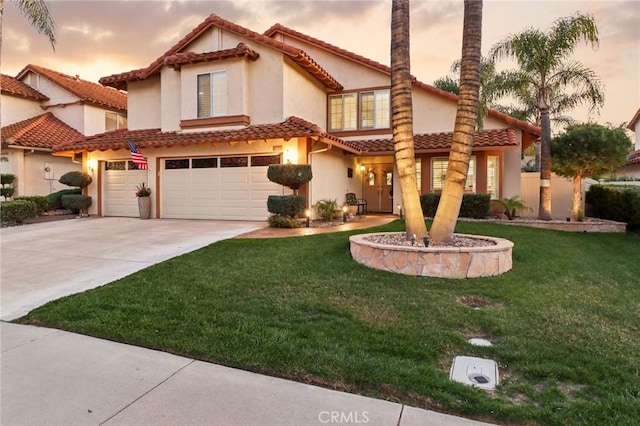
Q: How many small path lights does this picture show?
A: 3